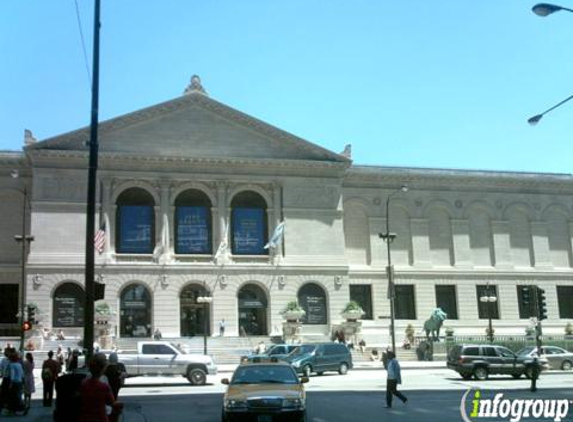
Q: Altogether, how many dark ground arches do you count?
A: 5